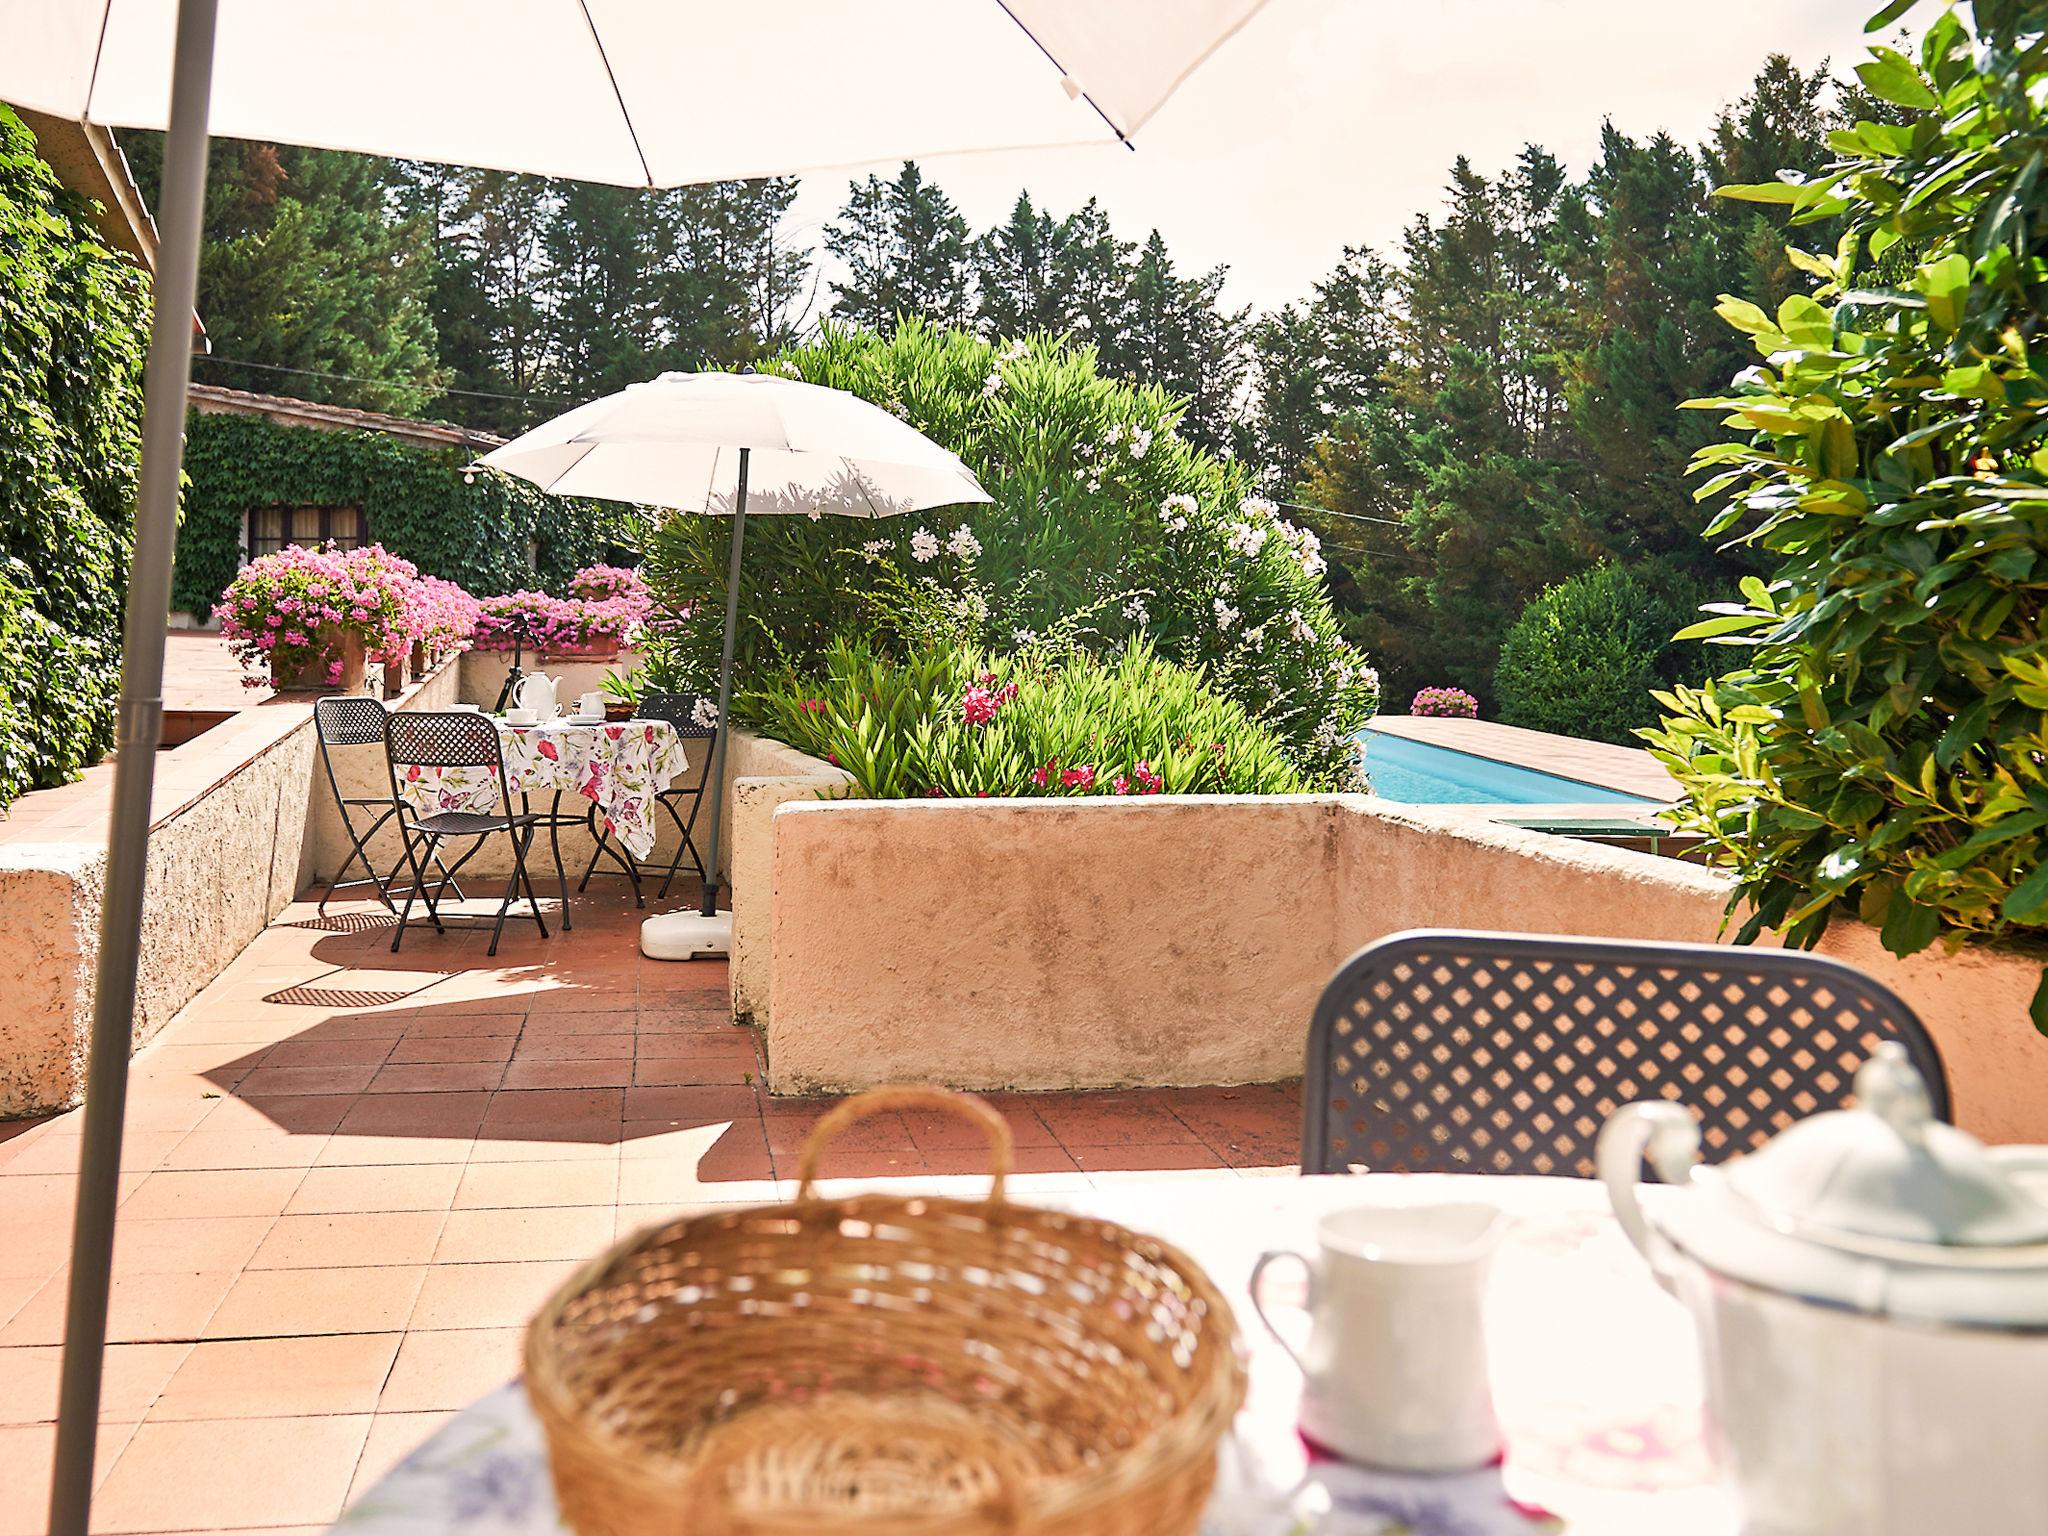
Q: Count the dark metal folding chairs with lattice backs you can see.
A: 4